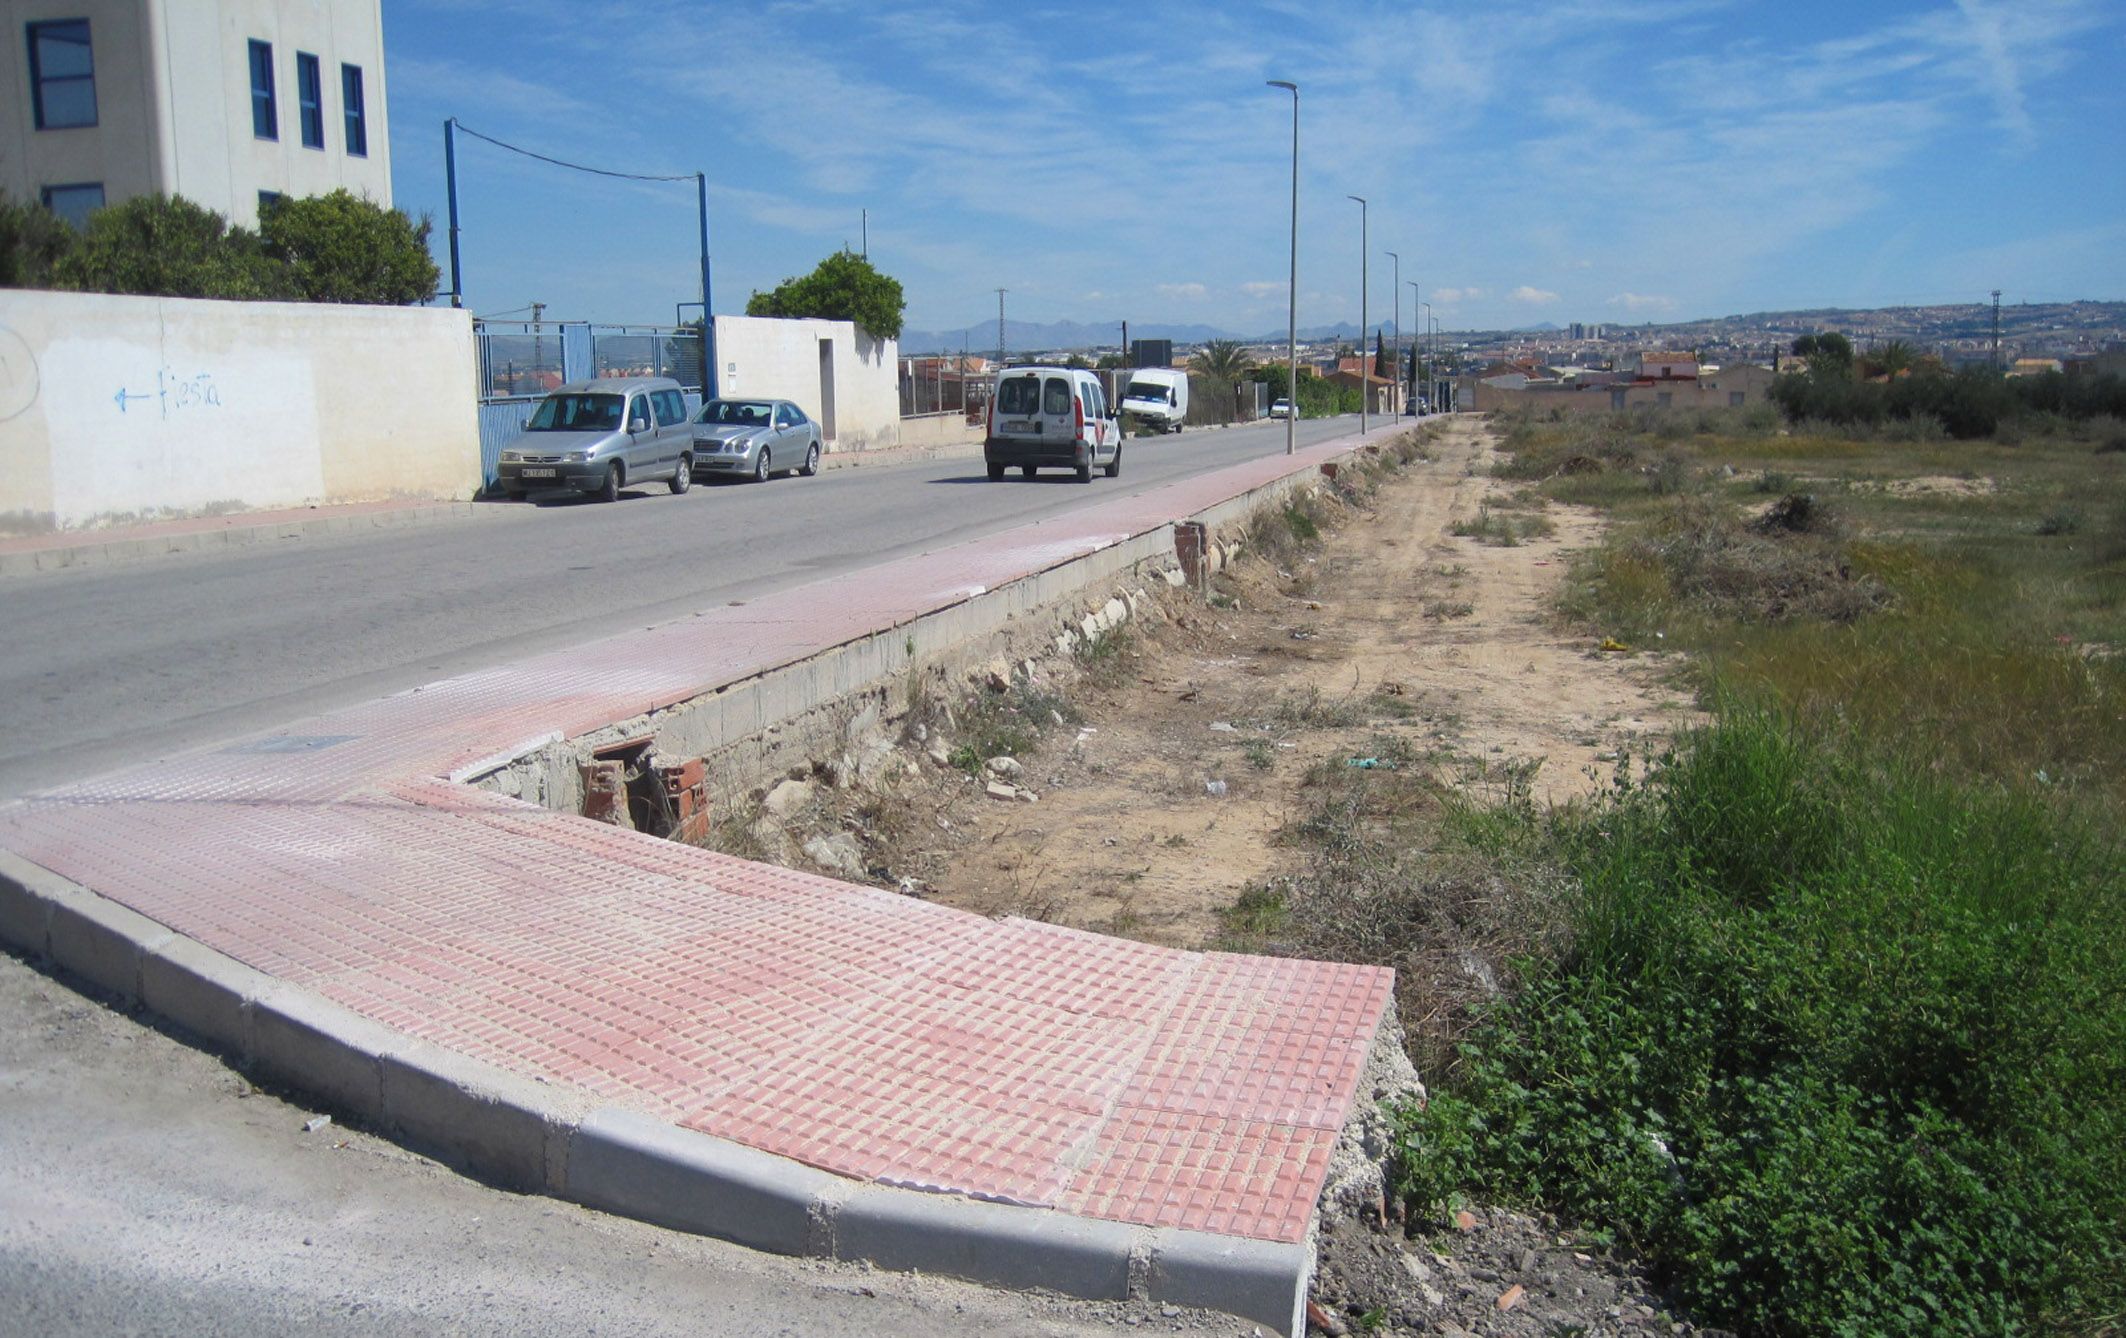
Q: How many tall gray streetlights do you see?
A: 6